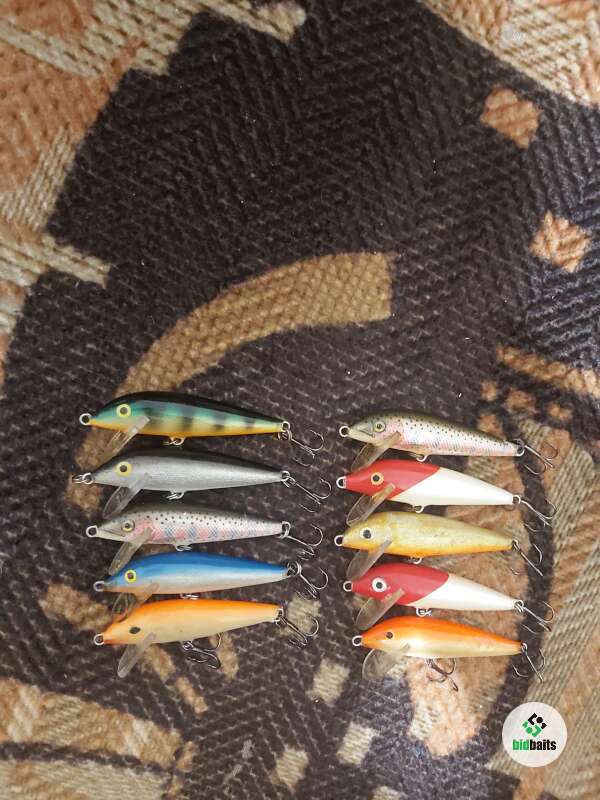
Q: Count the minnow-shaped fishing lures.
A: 10